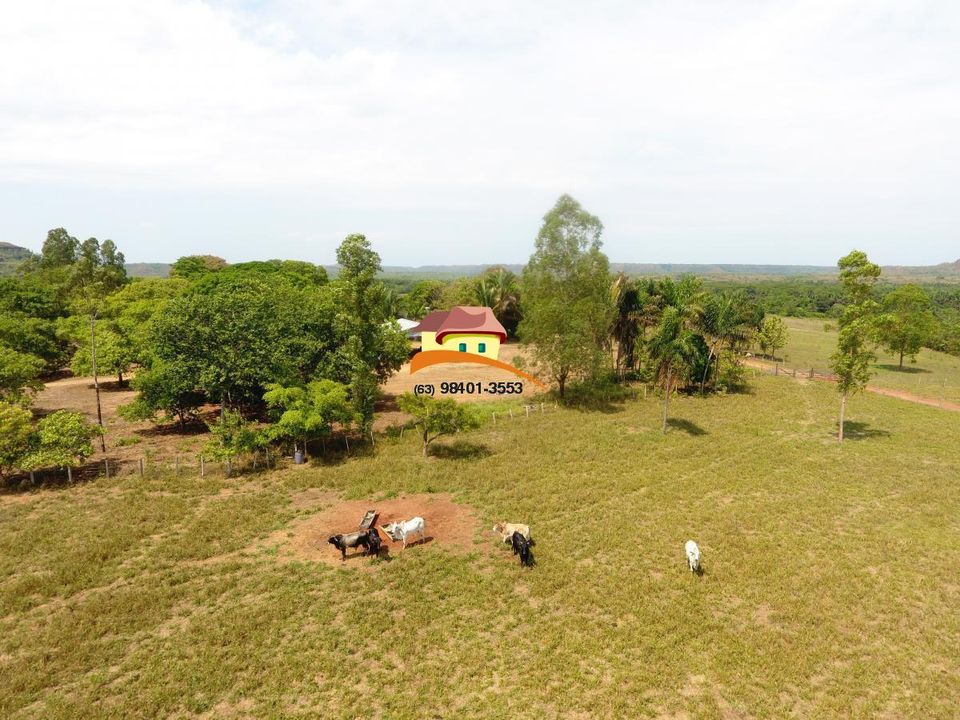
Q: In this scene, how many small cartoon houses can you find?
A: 1